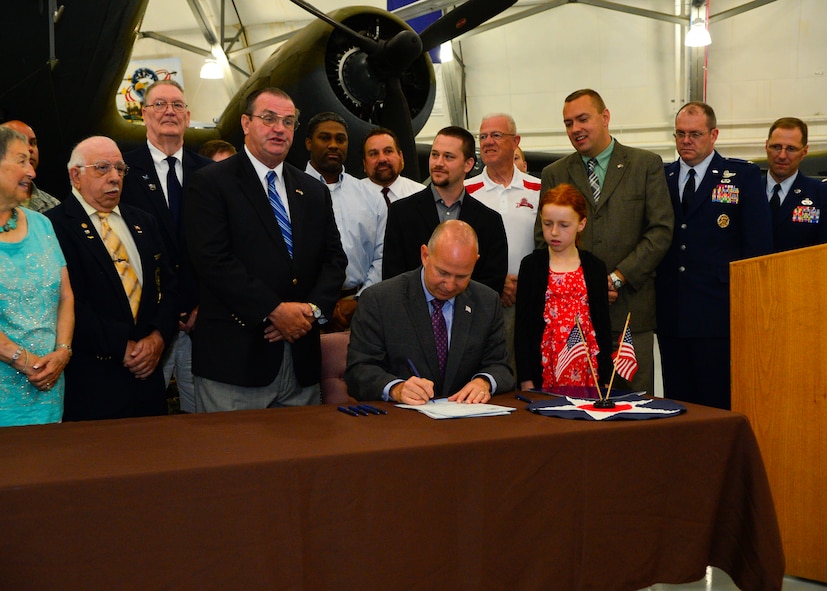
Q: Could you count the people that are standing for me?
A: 15